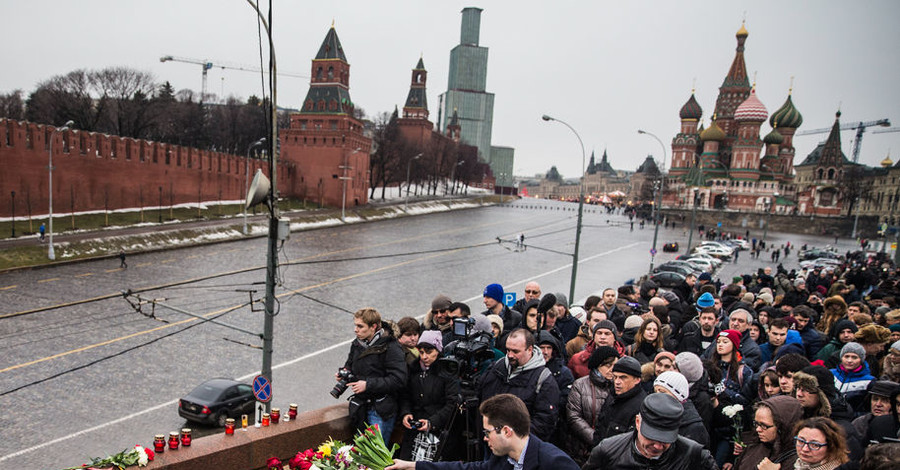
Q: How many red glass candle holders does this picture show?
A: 7